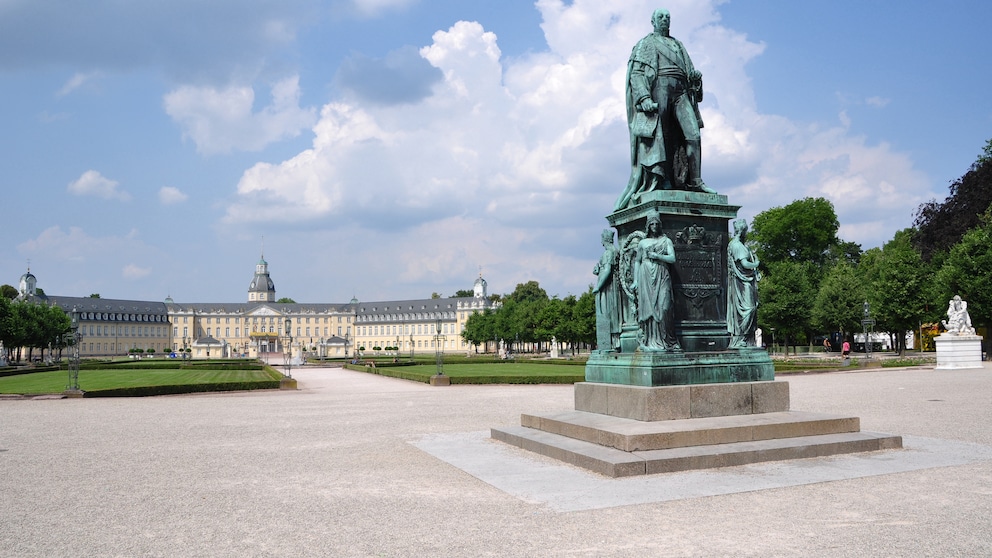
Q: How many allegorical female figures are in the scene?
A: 3